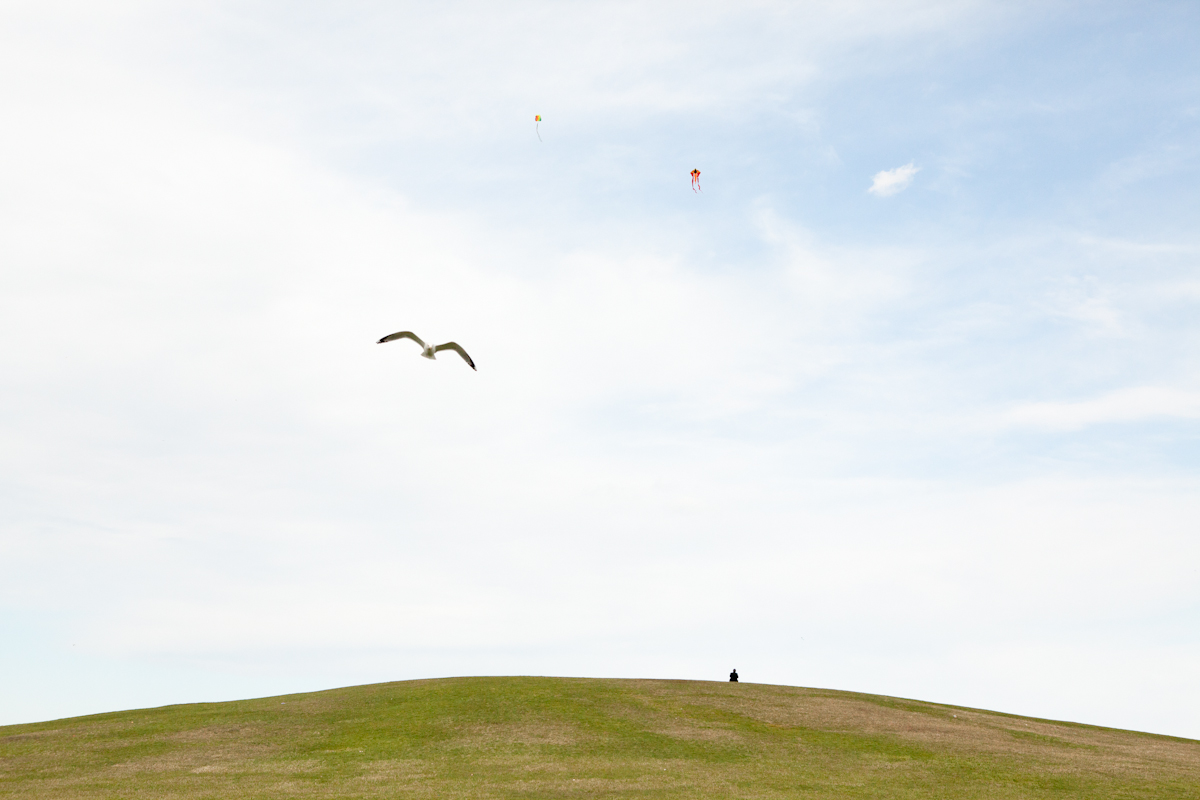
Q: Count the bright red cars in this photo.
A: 0